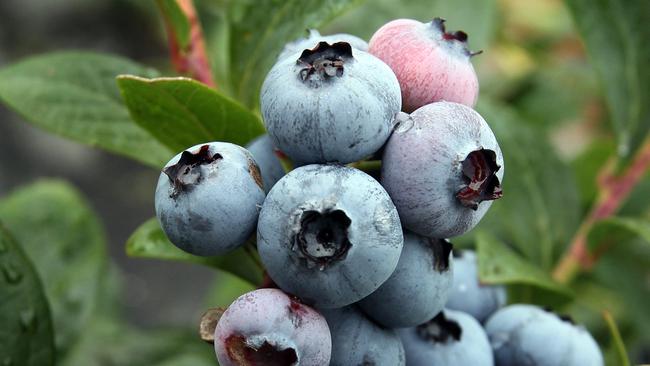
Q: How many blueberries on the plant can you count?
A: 13